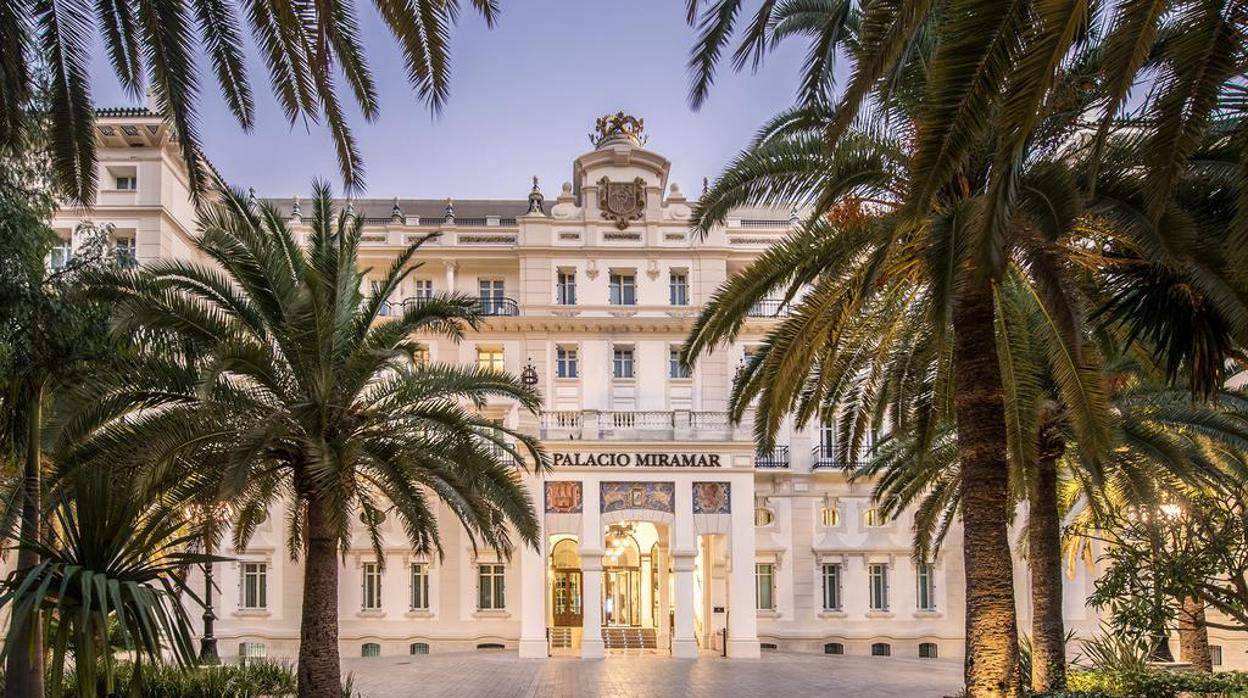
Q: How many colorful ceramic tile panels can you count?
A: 3